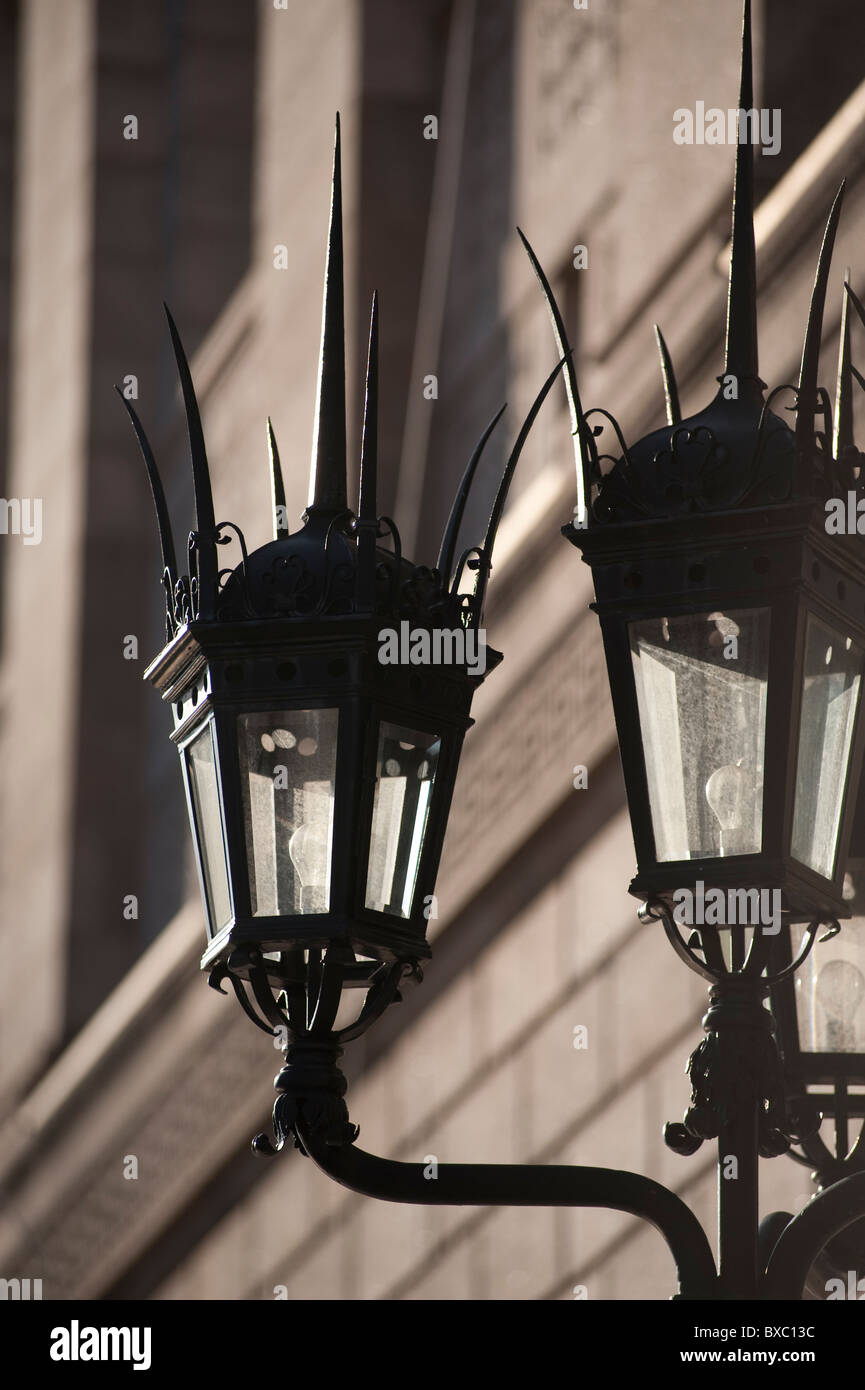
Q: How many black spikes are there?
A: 14